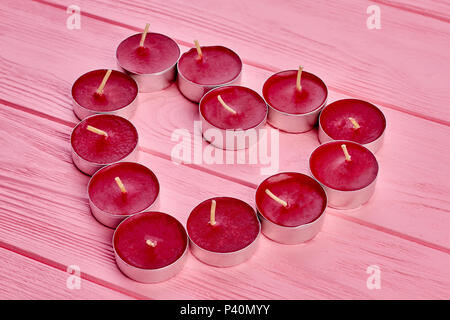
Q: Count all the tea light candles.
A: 12